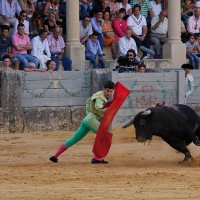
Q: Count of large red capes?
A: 1